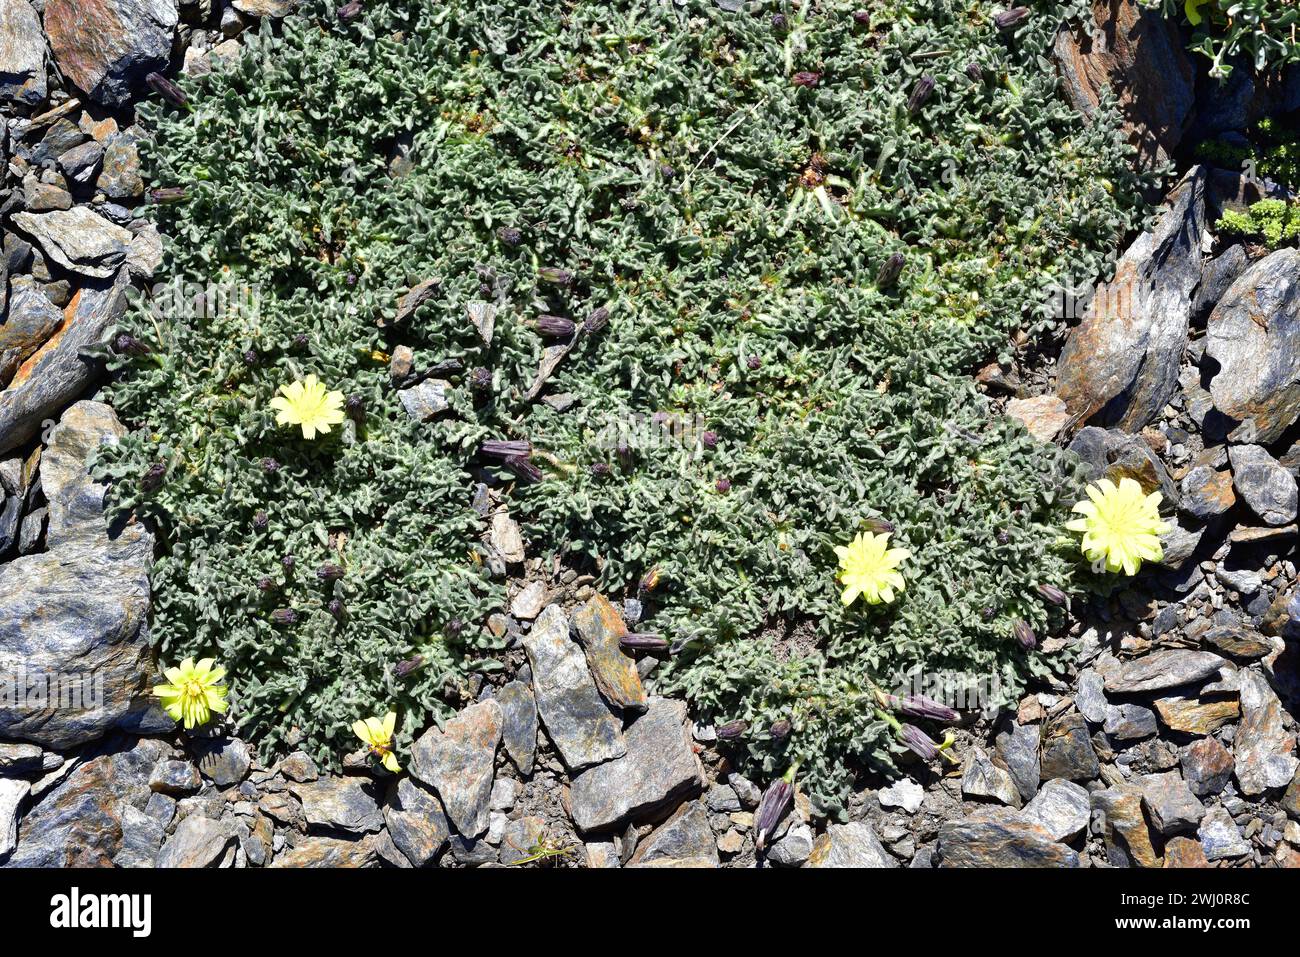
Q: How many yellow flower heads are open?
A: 5